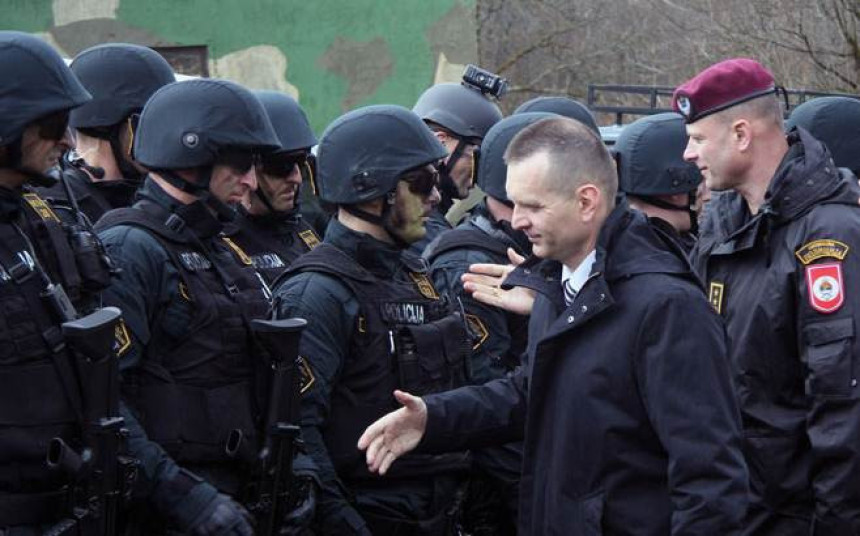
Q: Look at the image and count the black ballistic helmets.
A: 10